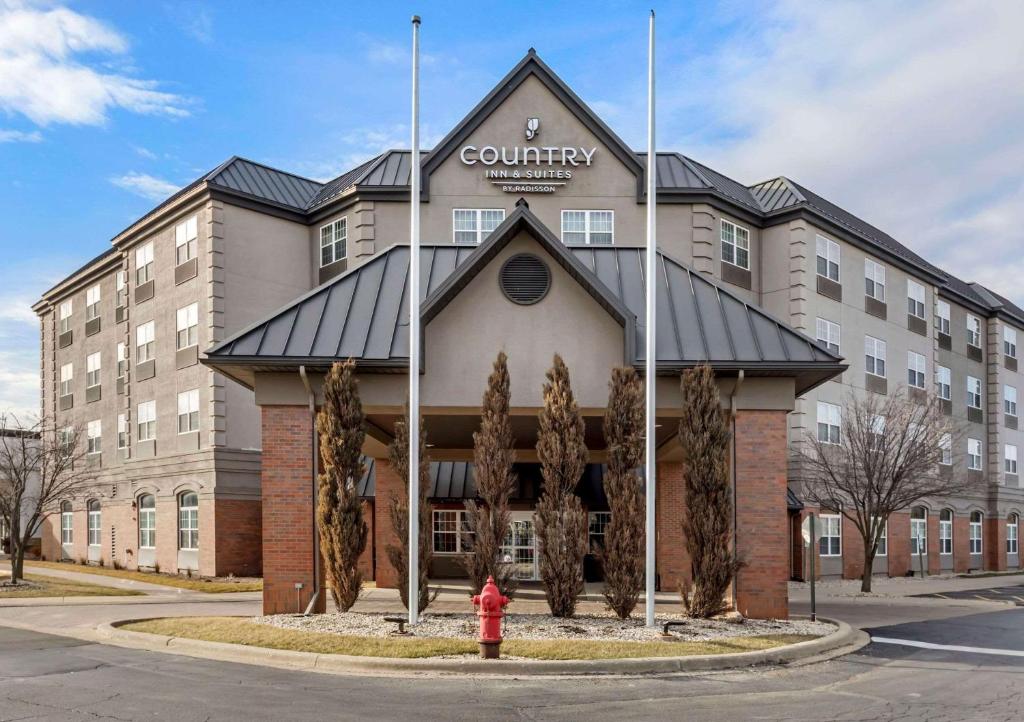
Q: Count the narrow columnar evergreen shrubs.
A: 6